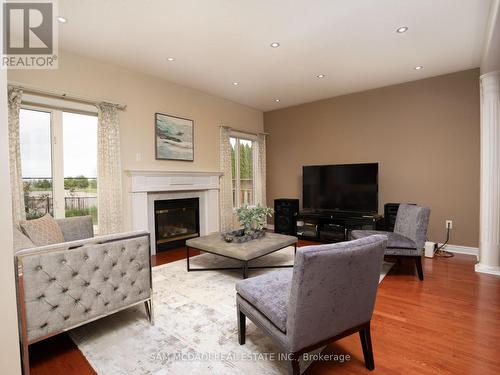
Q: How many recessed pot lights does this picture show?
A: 8